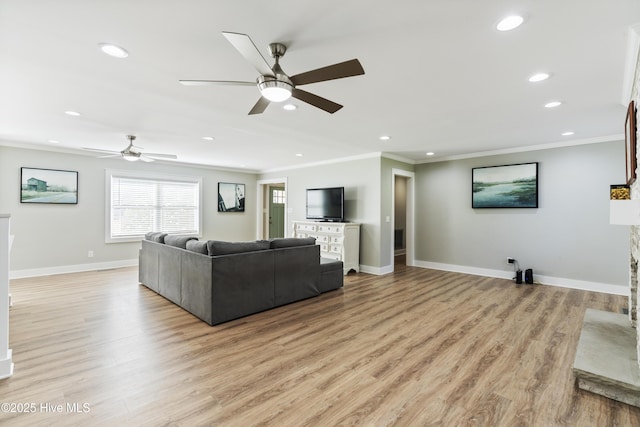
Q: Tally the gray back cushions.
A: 5